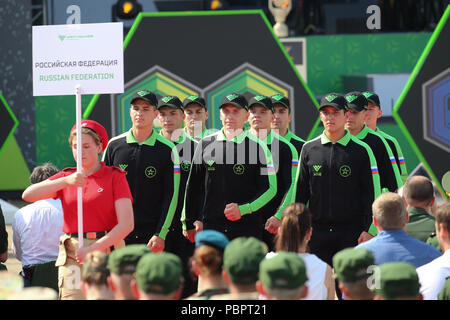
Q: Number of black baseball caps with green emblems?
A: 9